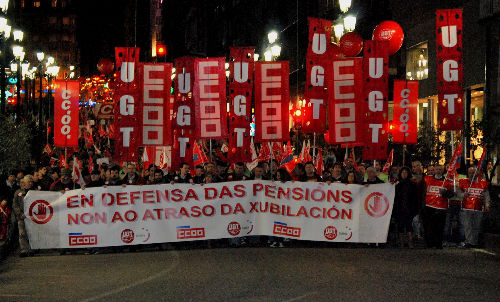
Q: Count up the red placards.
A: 12